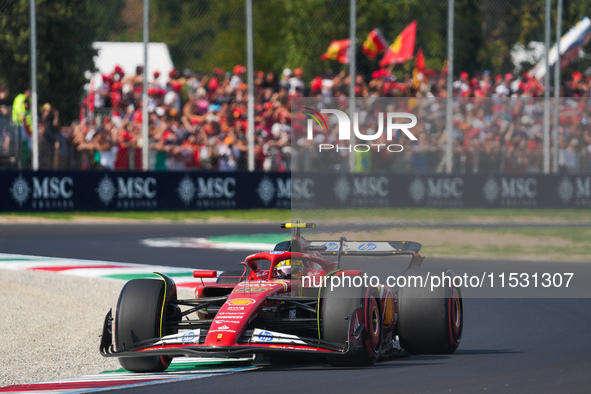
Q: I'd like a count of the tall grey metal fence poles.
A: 7